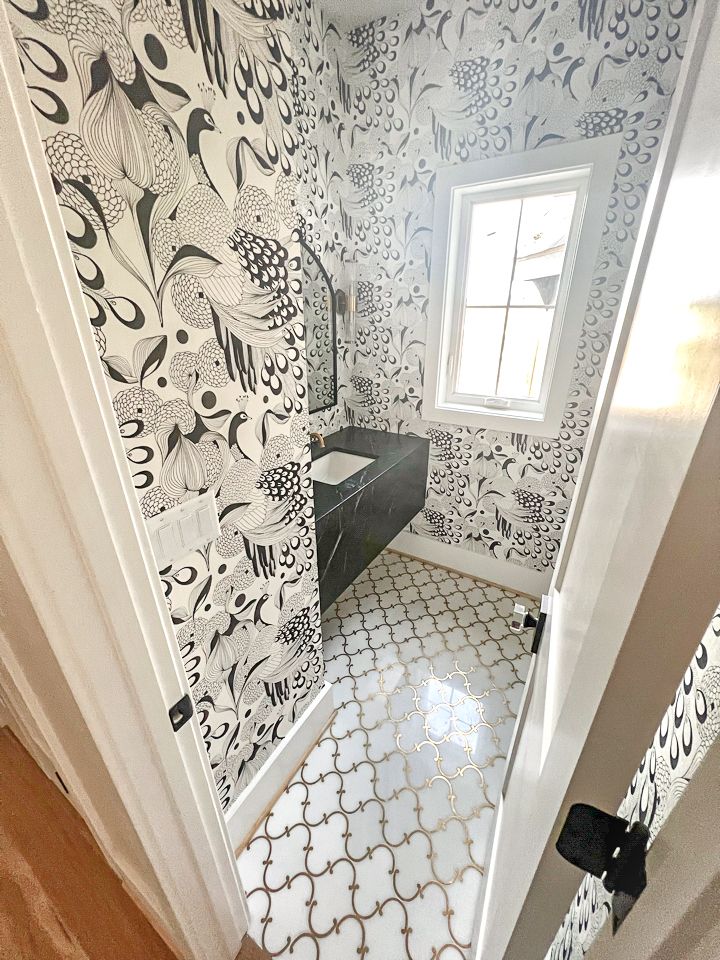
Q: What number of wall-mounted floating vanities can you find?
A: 1